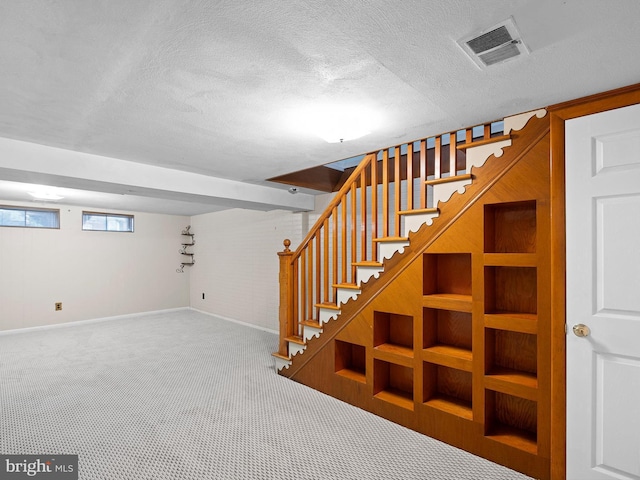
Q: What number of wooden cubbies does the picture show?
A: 10